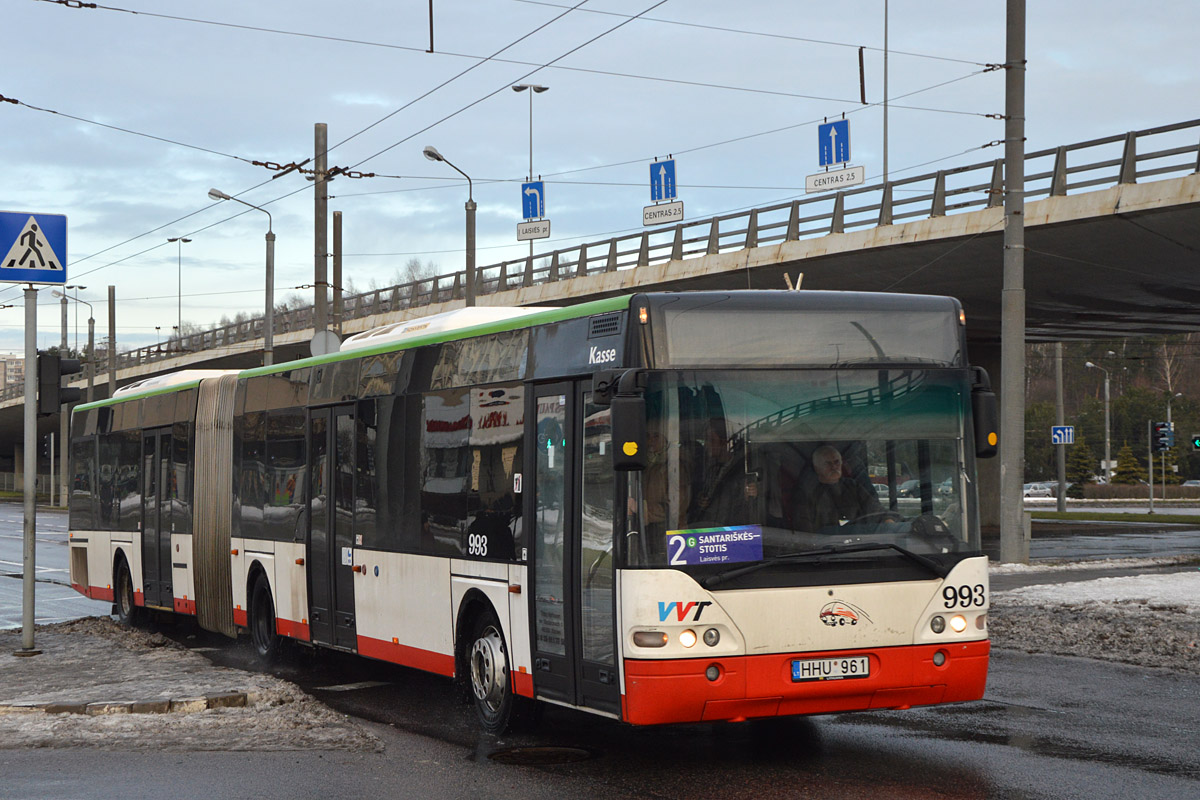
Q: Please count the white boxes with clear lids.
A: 0